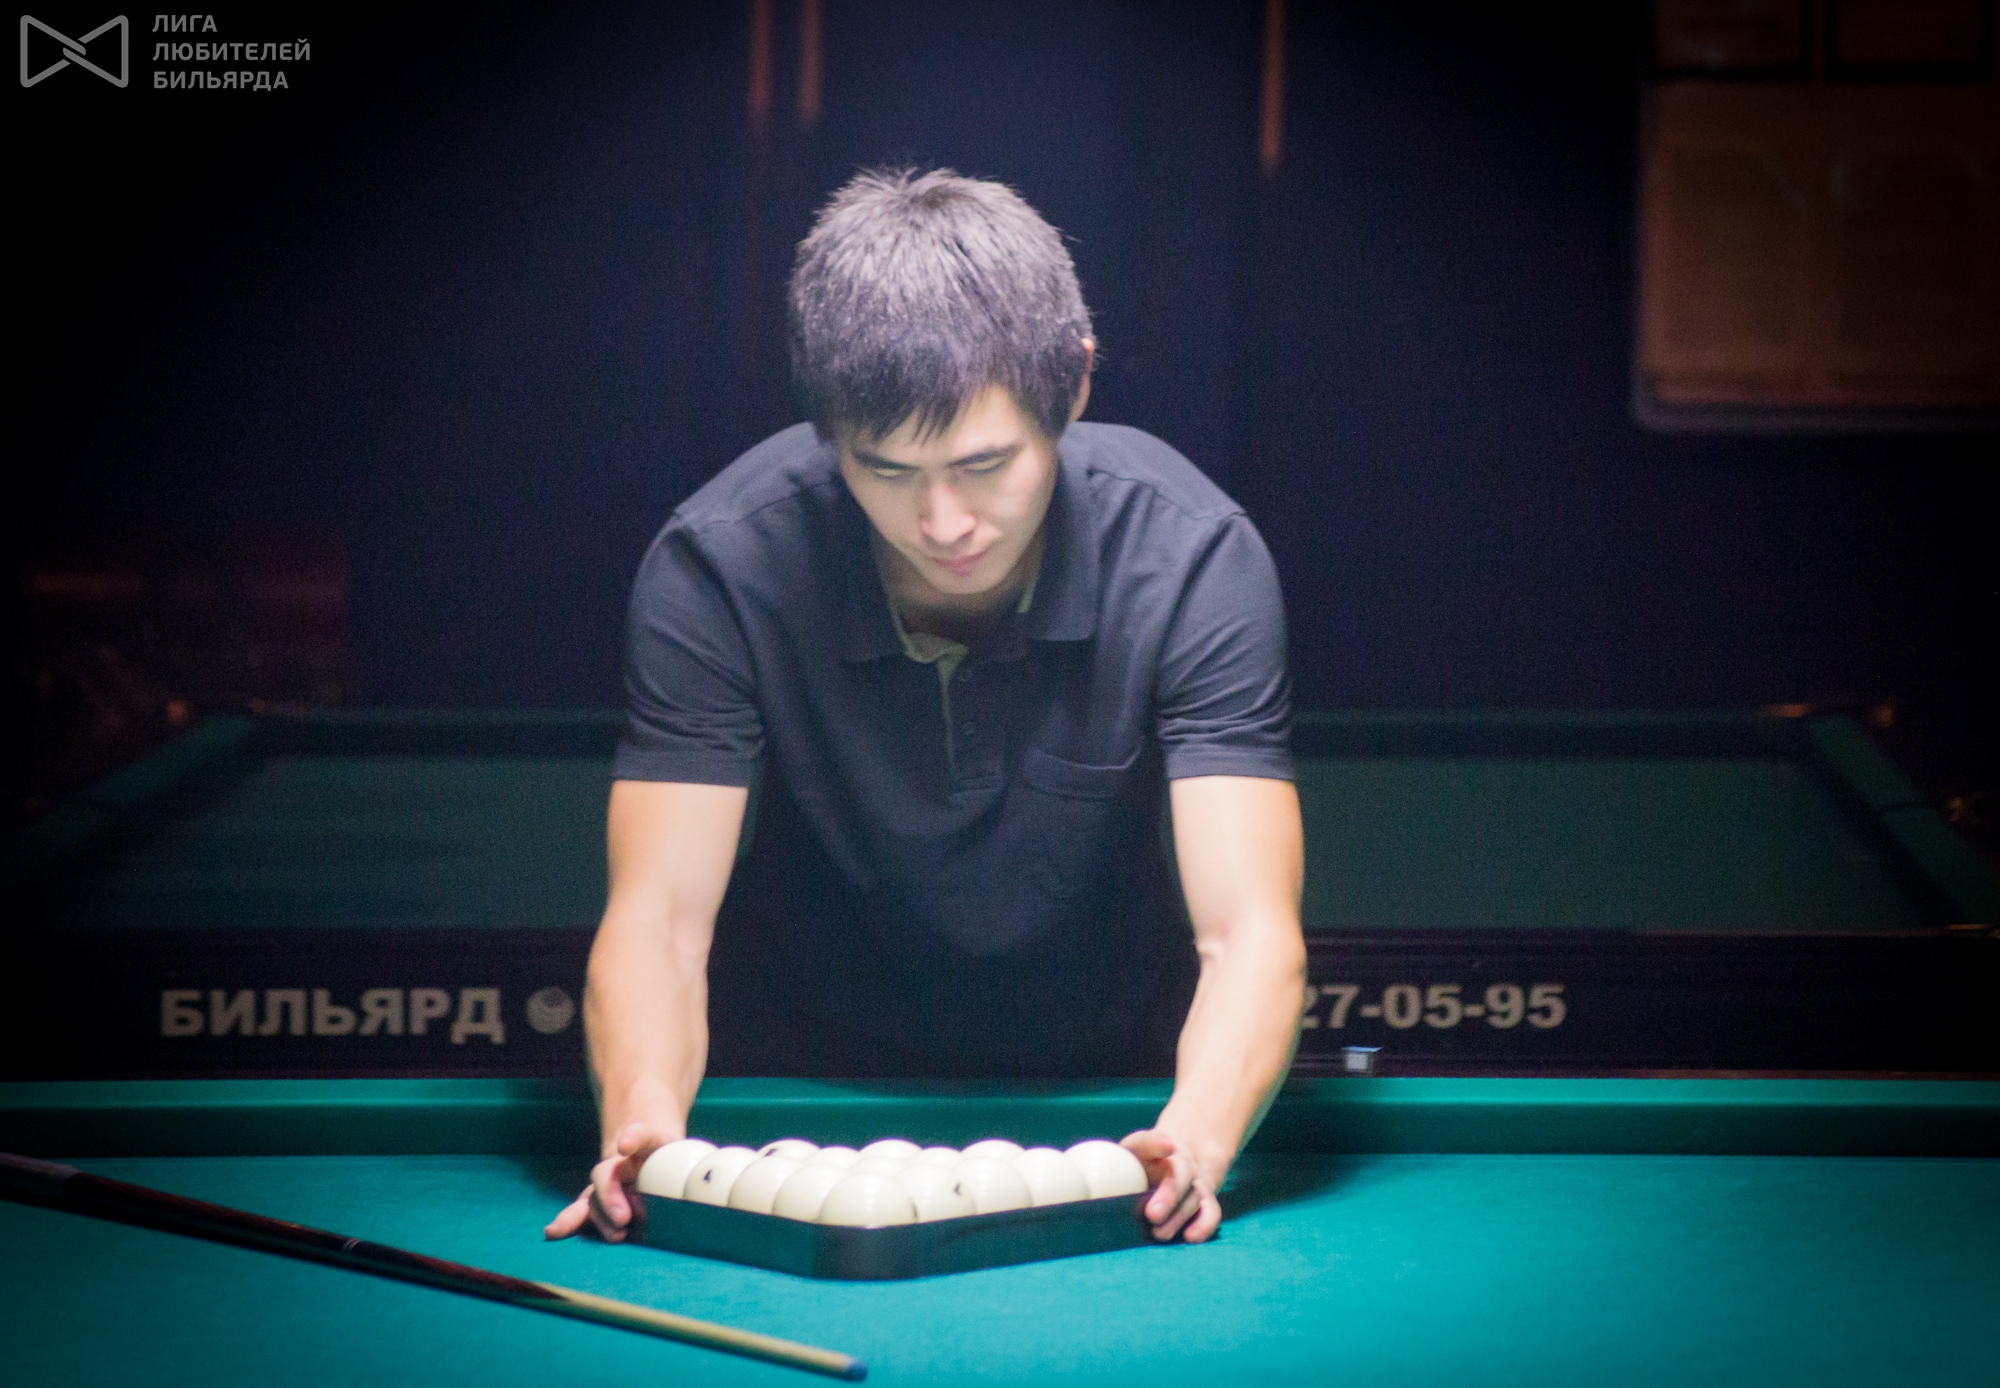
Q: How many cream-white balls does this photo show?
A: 15